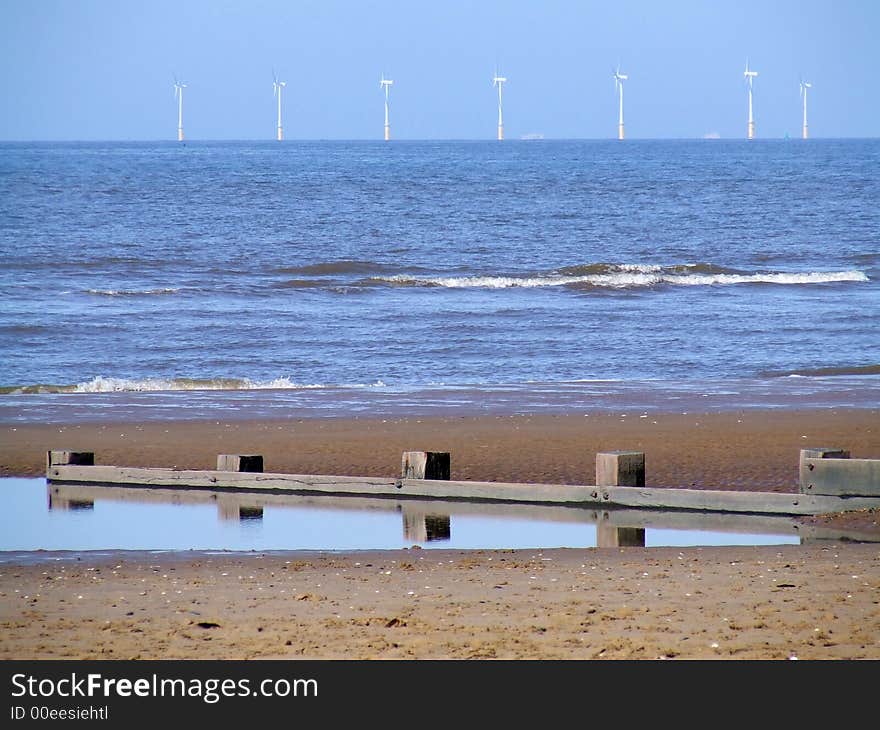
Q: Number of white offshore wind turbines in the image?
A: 7